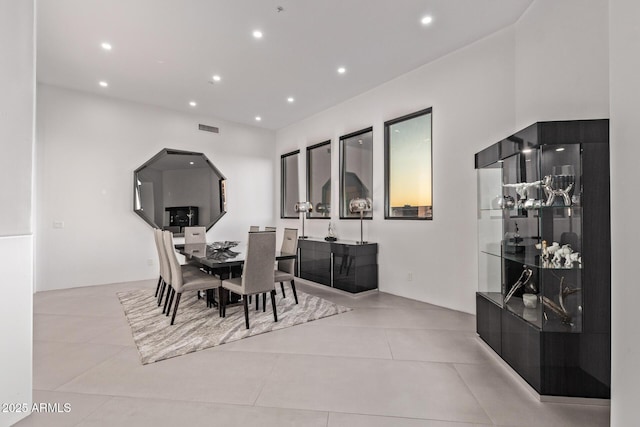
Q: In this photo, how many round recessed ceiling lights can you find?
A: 9